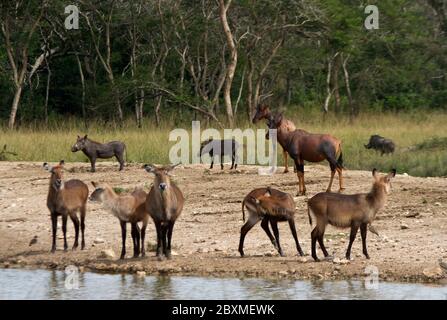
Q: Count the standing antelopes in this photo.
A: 7